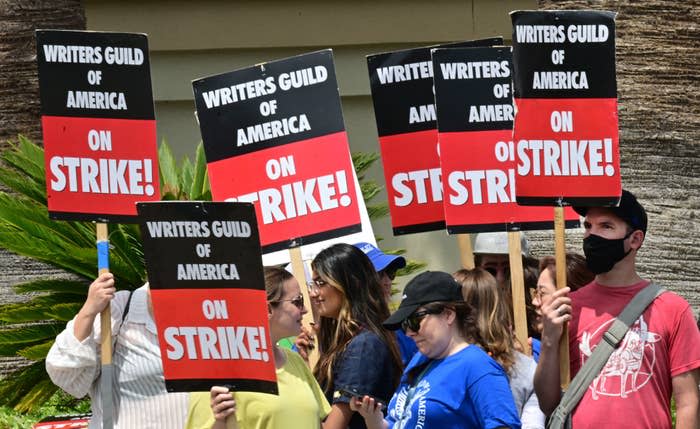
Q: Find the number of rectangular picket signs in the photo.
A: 6